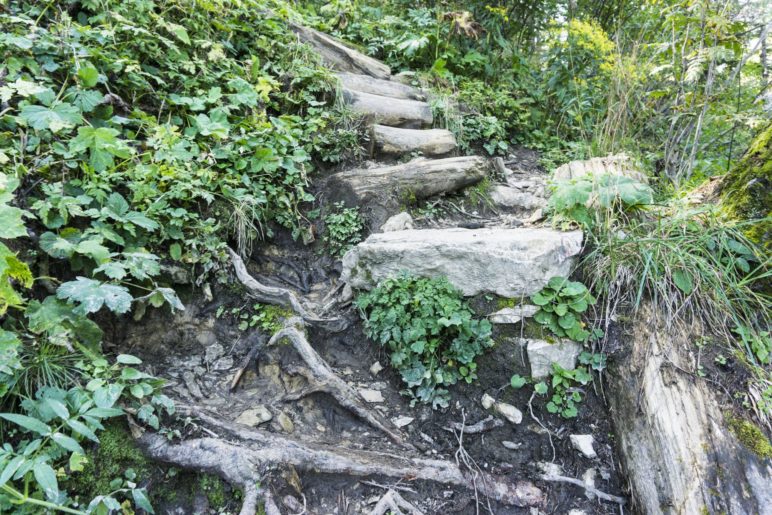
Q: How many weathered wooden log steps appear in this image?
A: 5